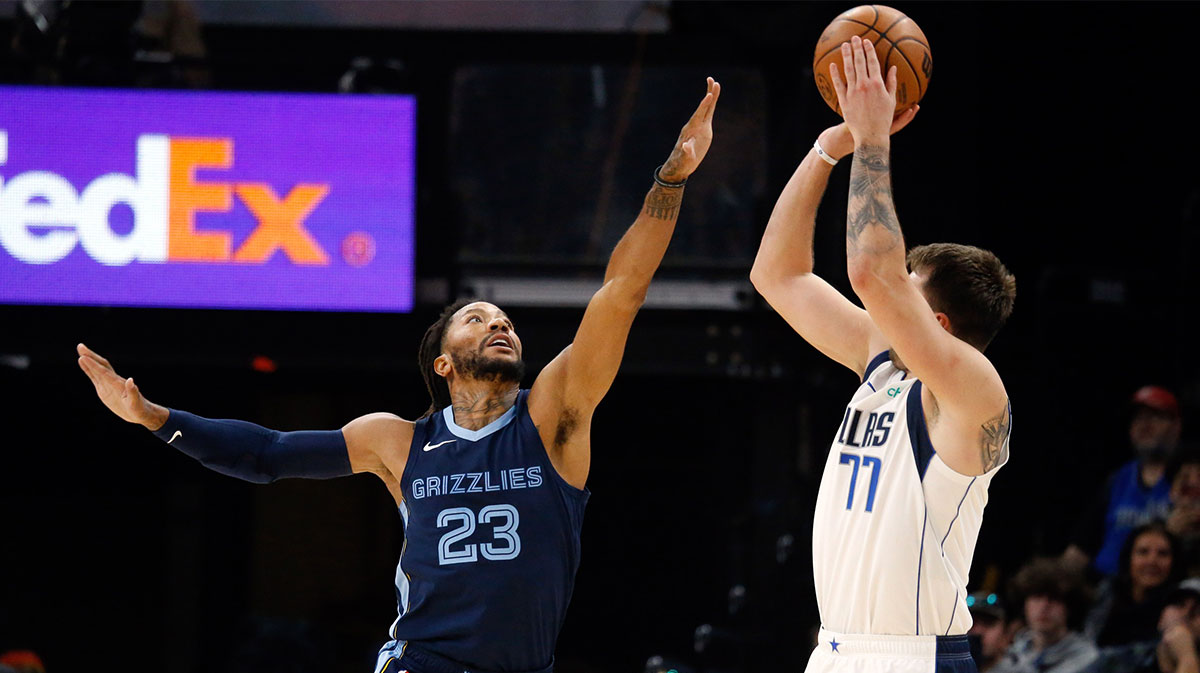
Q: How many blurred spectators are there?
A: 6